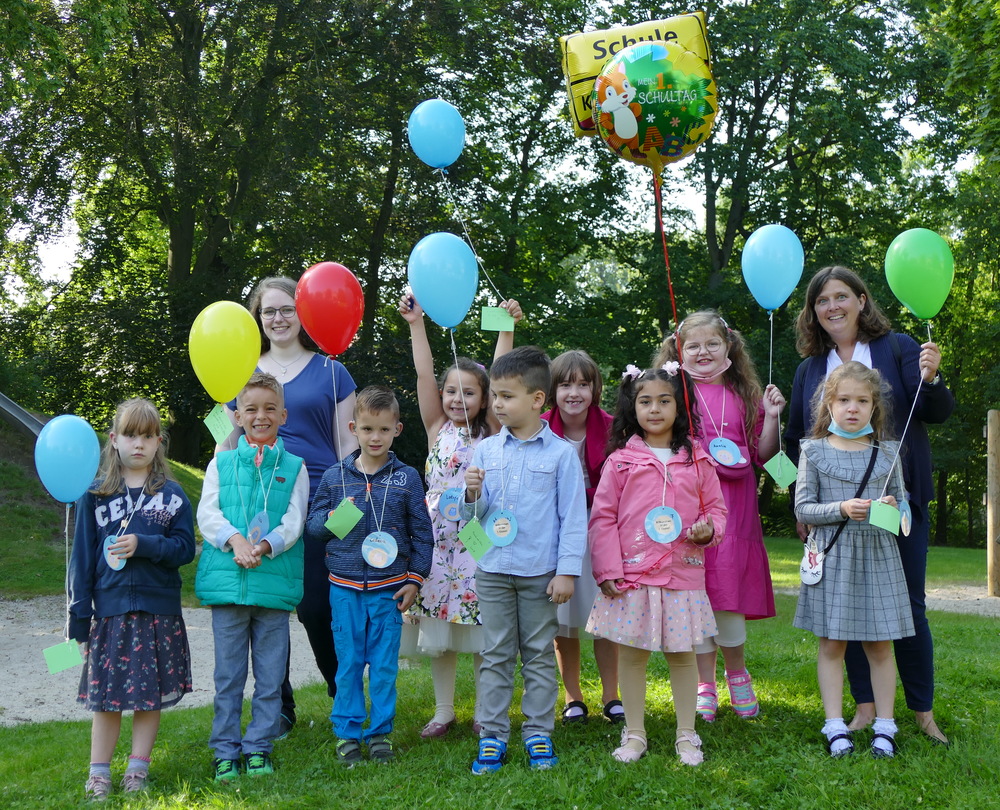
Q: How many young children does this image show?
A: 9